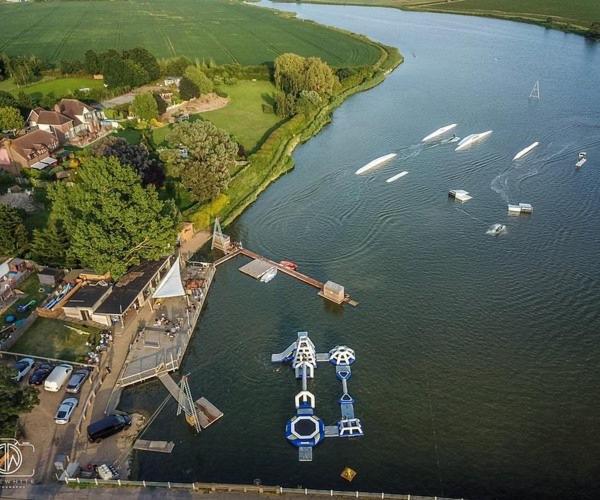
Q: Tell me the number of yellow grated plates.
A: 1